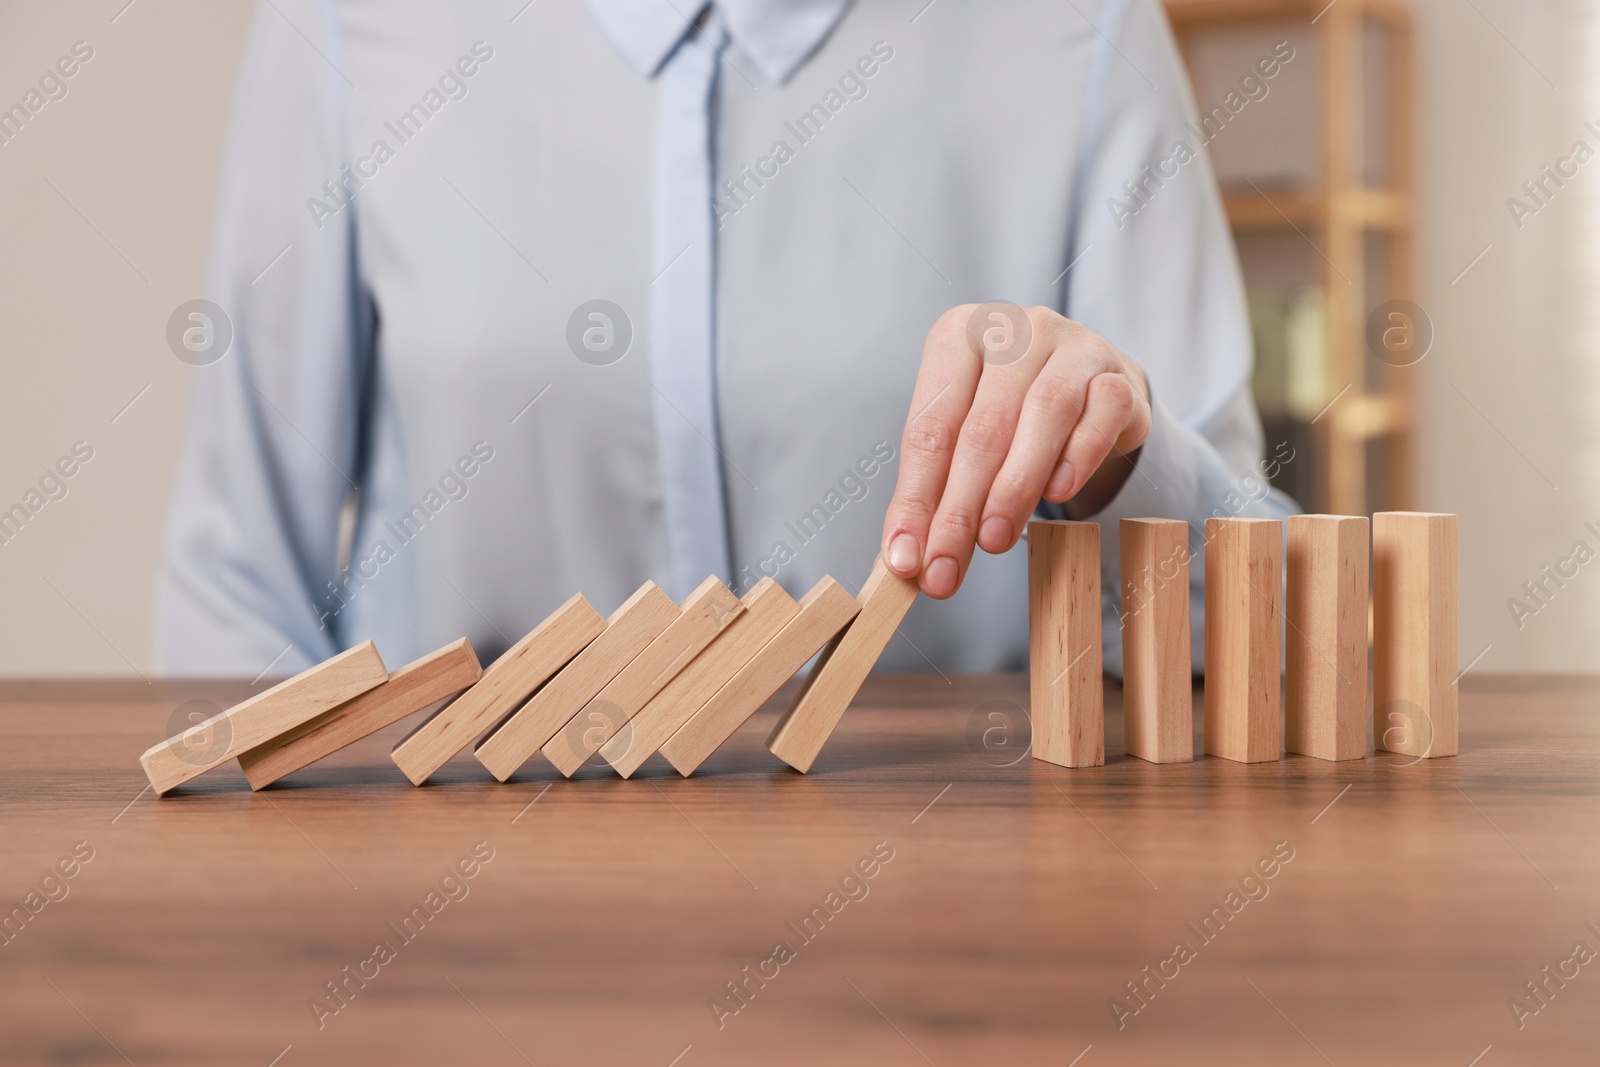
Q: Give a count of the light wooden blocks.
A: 13